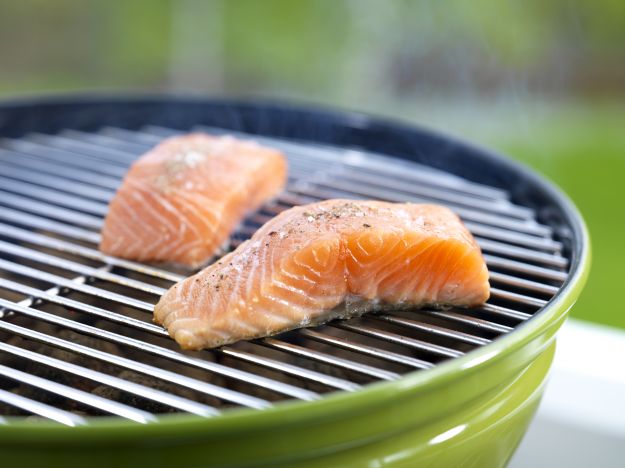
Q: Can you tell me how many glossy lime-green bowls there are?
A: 1